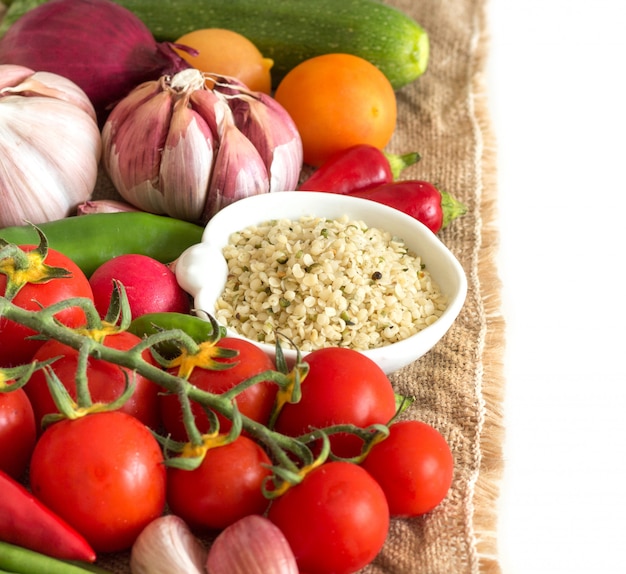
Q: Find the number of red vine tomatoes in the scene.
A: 9